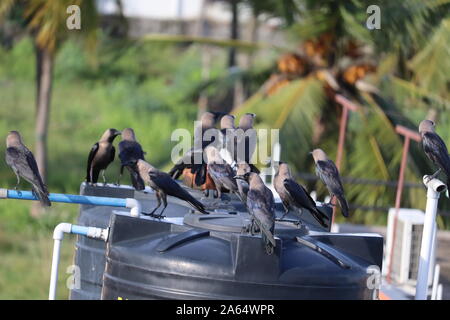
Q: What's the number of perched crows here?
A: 13